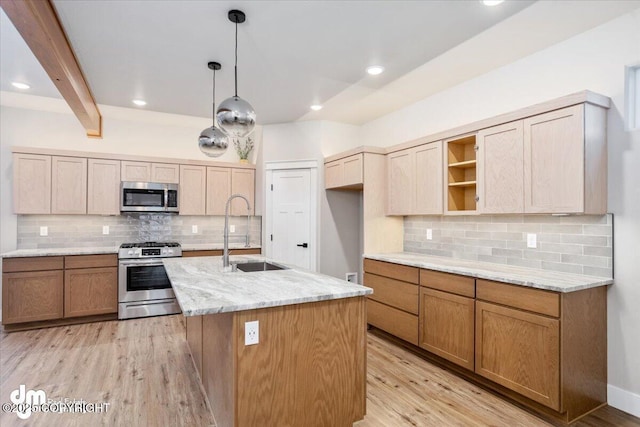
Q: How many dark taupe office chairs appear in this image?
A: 0